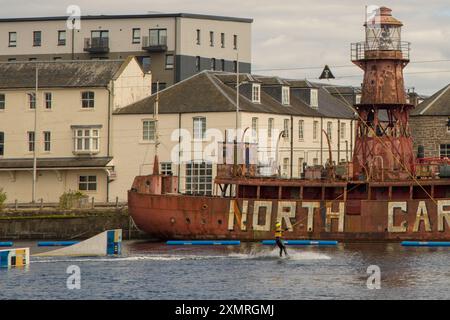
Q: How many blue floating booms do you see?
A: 5